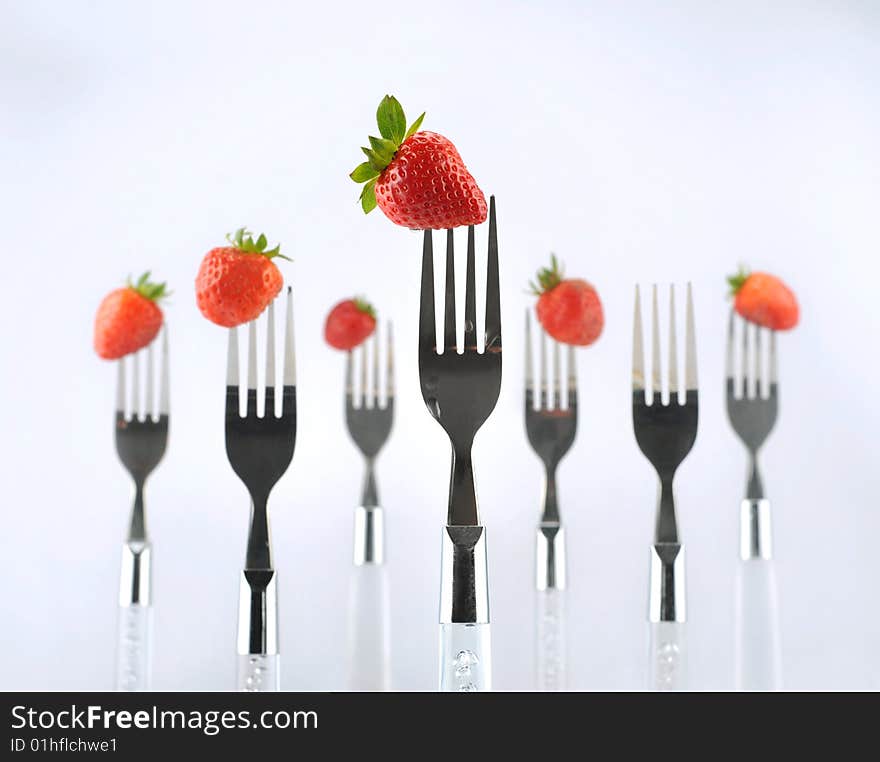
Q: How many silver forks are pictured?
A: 7